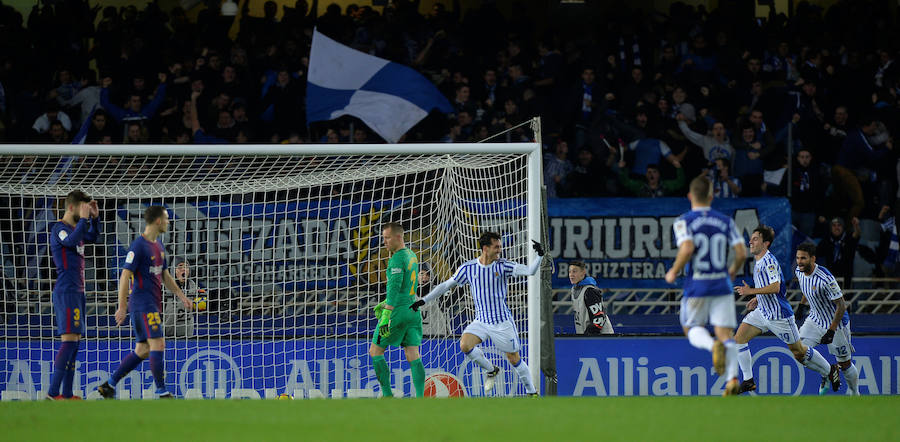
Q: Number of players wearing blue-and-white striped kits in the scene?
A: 4